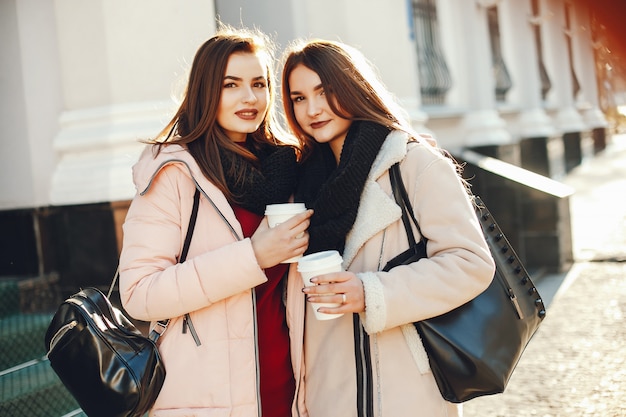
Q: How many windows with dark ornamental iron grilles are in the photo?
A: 4